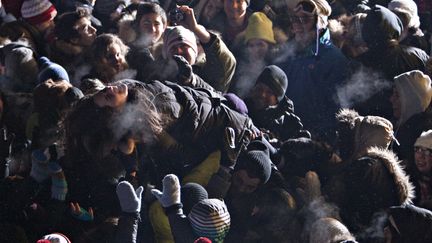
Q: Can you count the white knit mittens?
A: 2